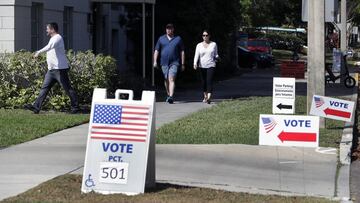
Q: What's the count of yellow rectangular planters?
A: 0